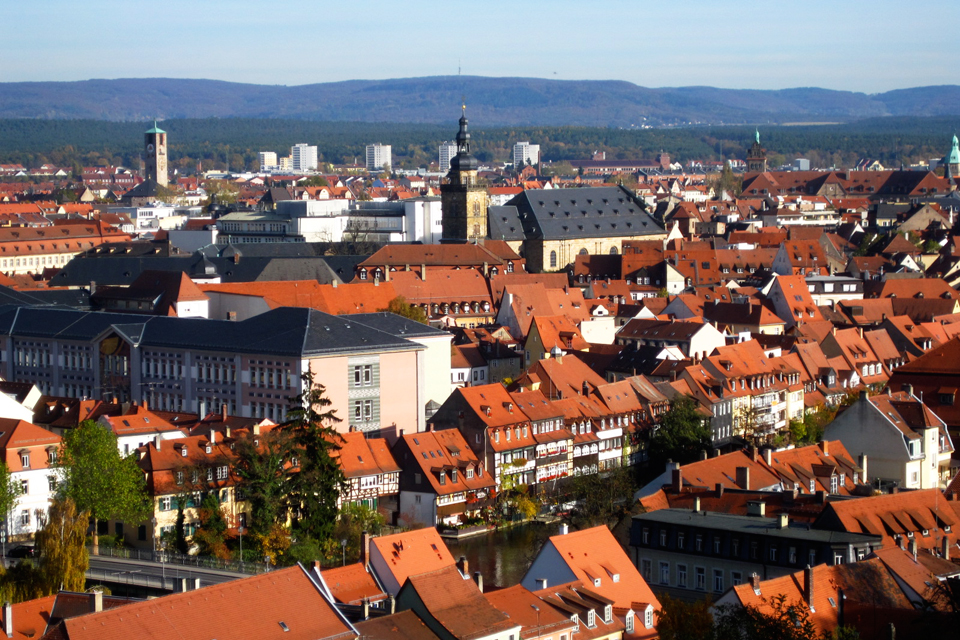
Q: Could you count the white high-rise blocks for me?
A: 5